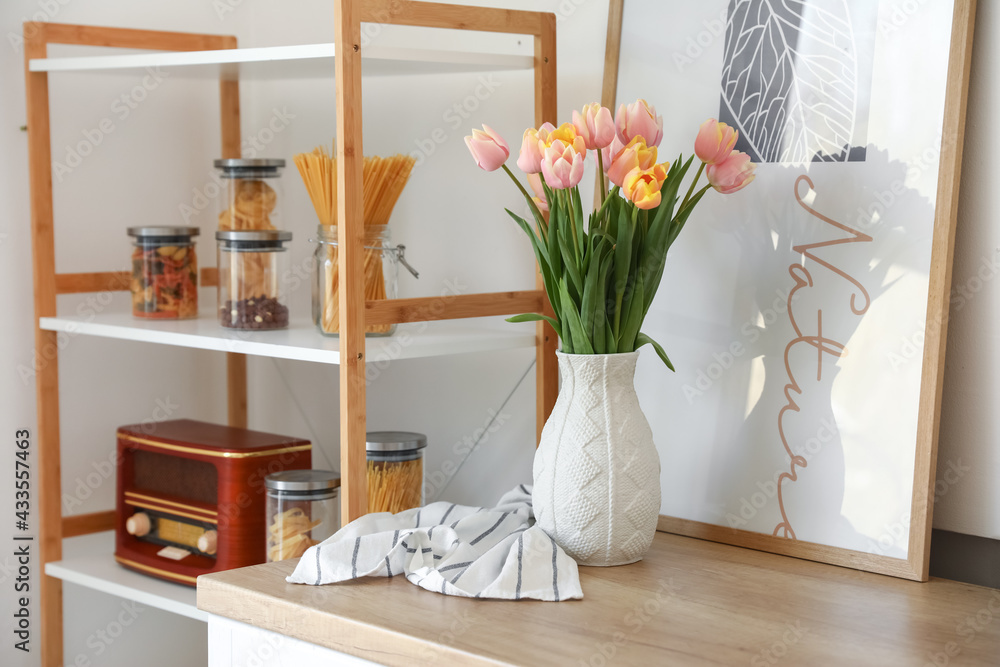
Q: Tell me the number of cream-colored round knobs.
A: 2